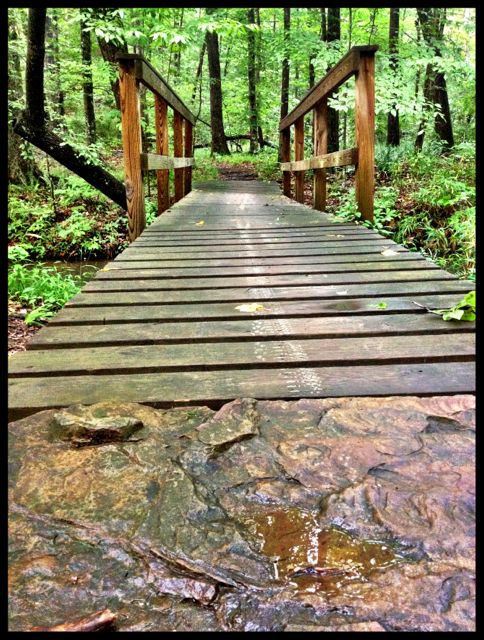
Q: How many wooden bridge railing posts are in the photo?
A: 8